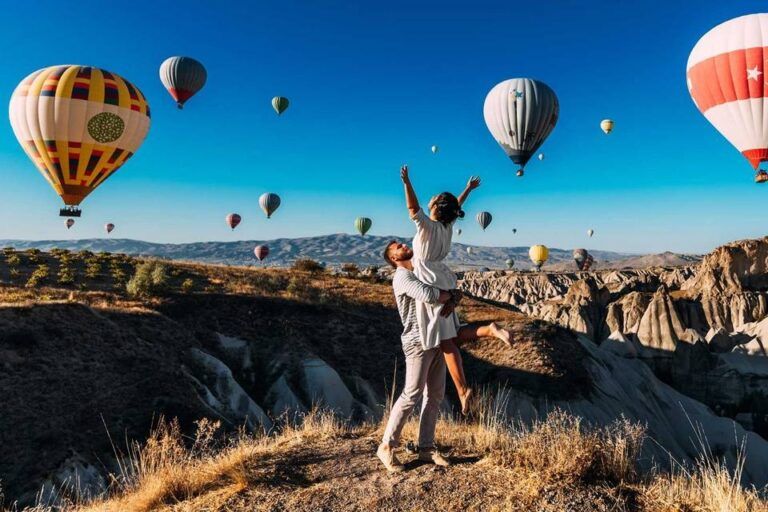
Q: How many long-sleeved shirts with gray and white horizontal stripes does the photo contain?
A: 1